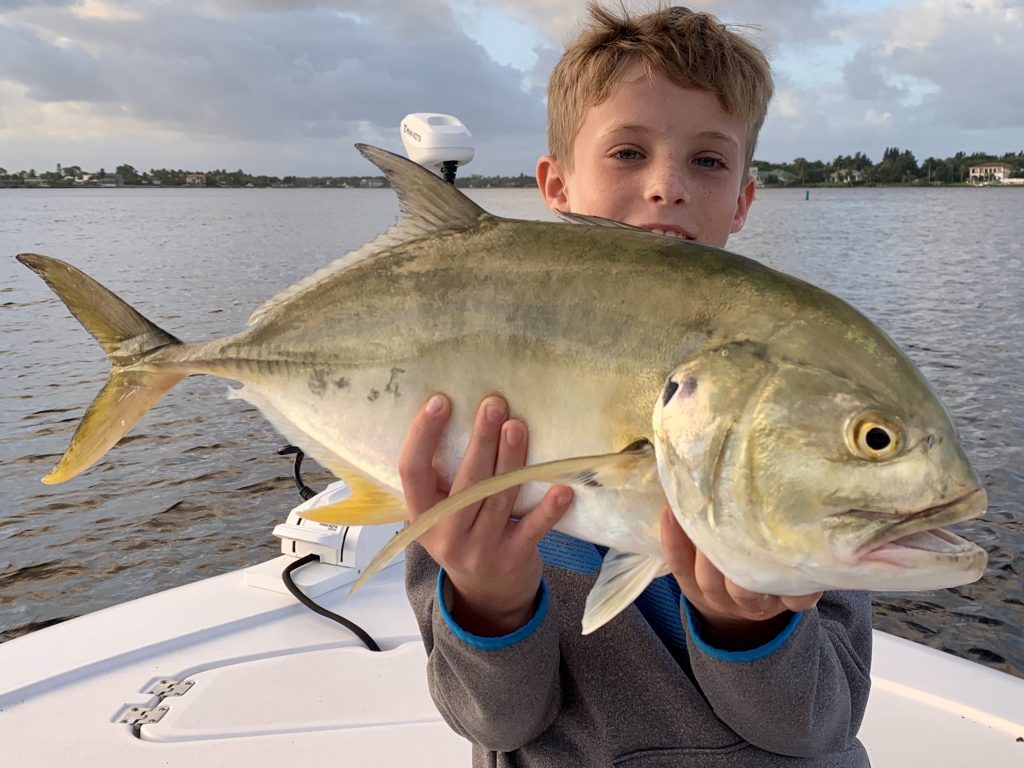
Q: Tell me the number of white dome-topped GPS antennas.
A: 1